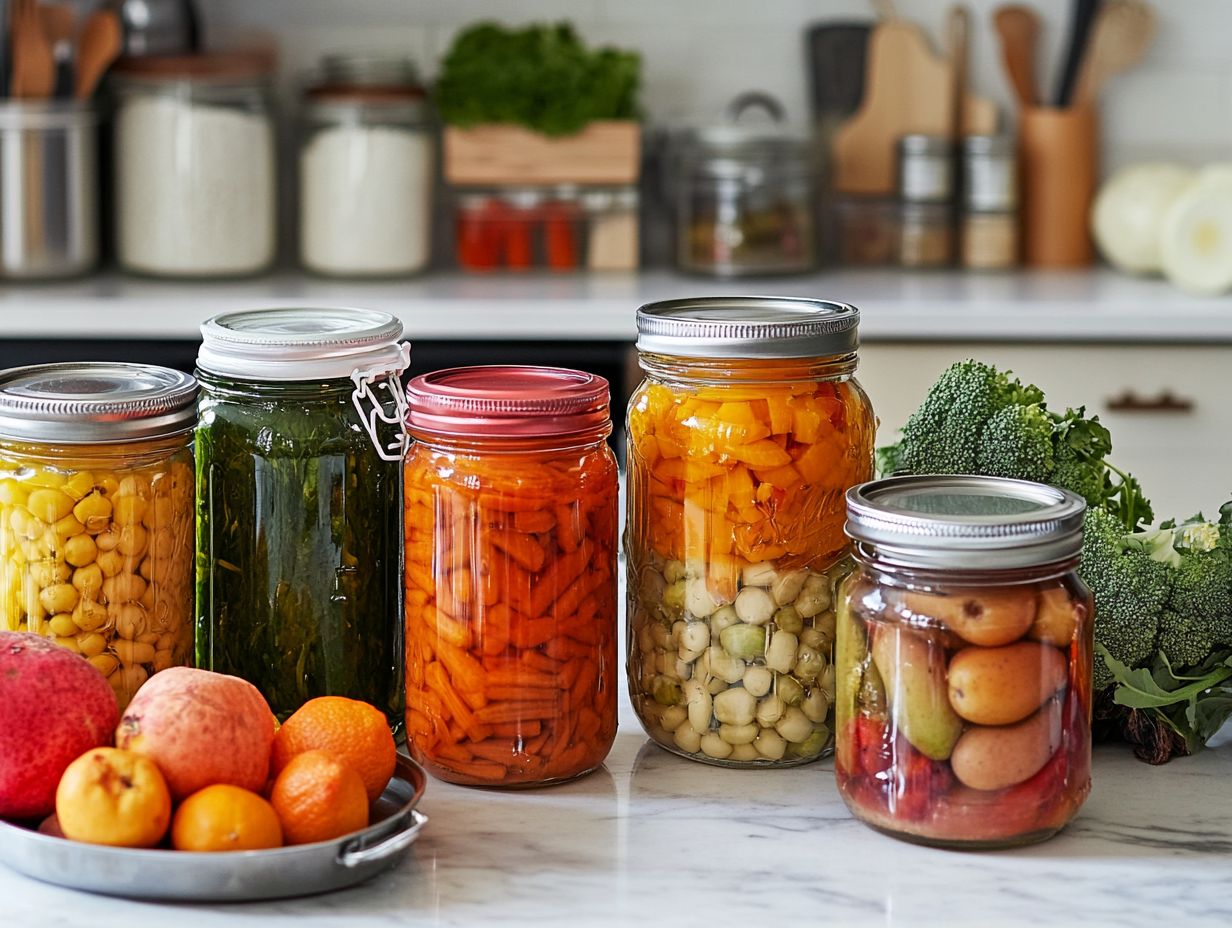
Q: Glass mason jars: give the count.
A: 5